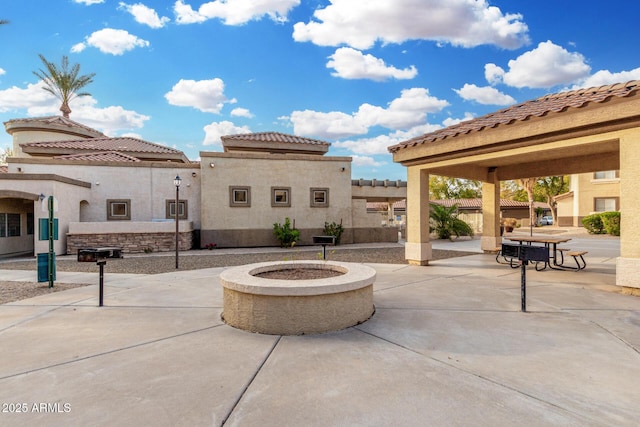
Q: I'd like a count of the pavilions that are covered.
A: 1